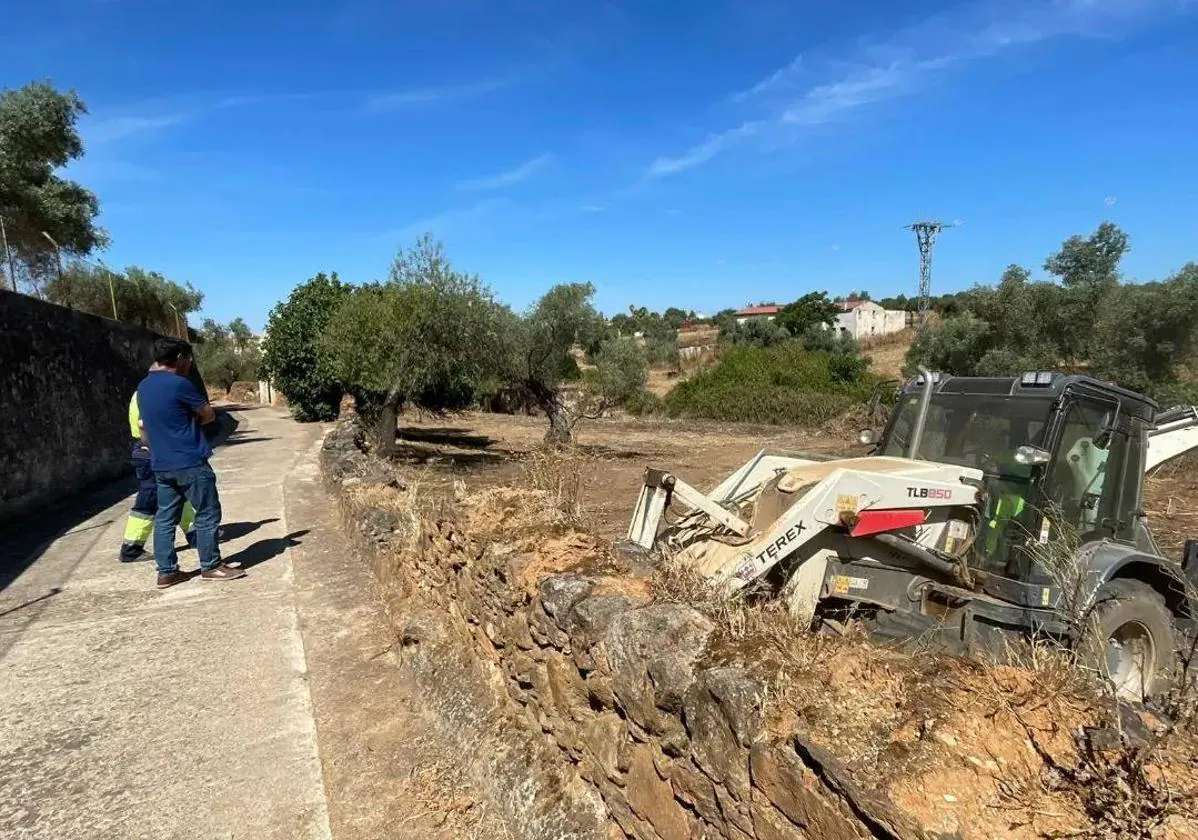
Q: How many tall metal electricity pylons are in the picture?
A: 1